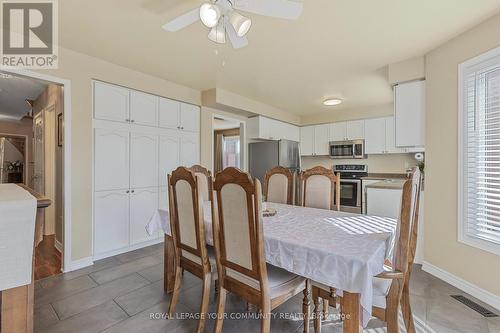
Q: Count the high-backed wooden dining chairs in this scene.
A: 6